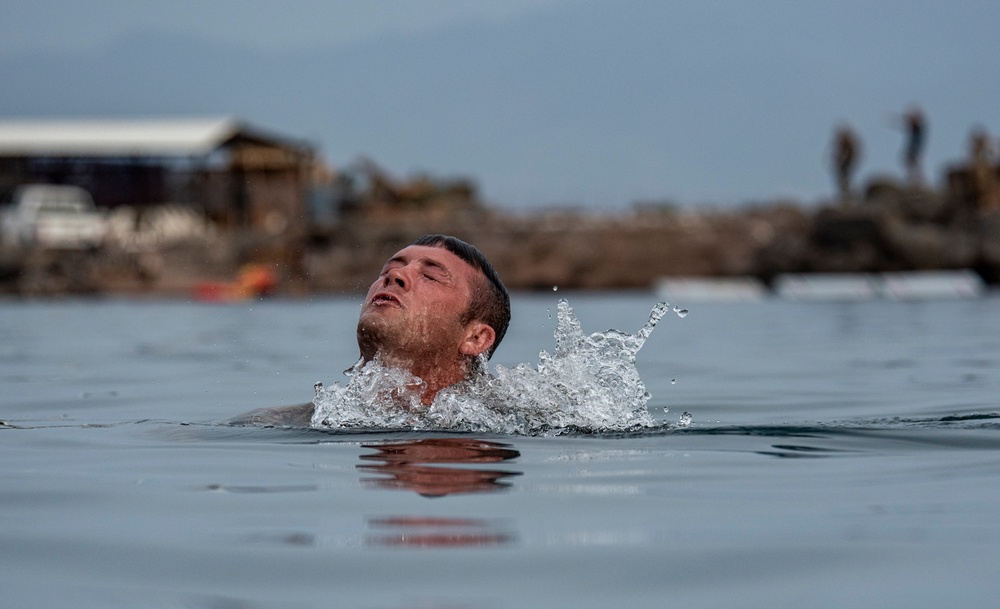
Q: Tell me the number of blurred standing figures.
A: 3